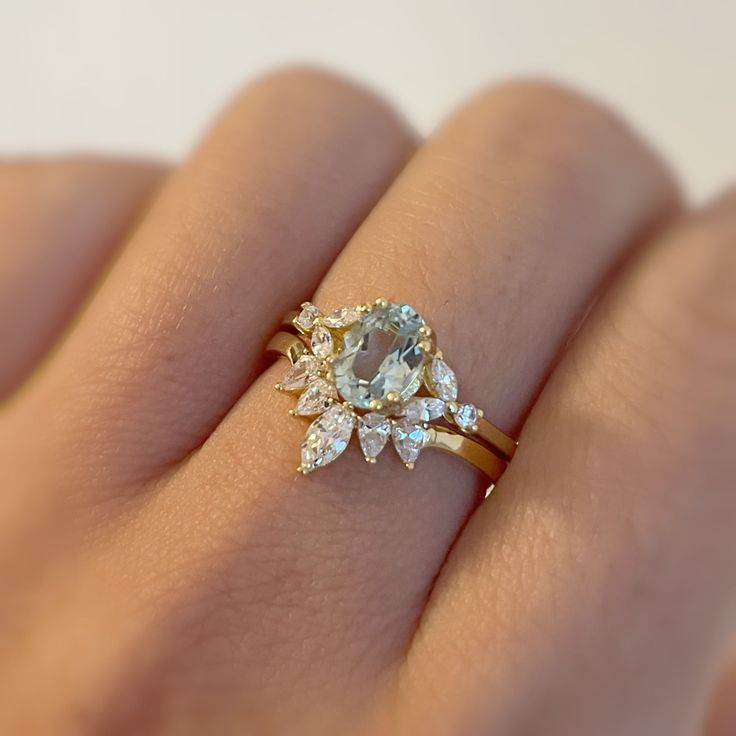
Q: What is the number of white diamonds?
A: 11